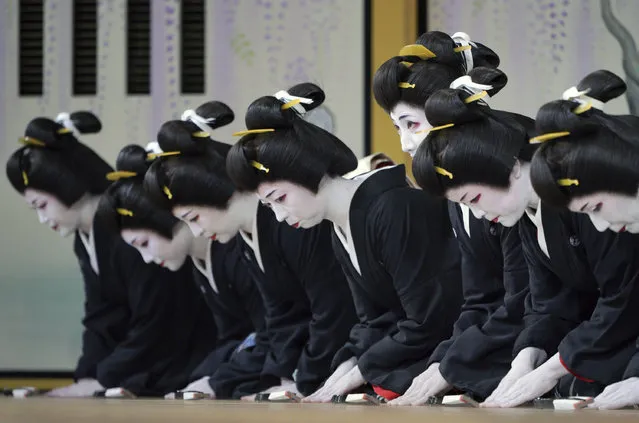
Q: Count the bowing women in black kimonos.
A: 7